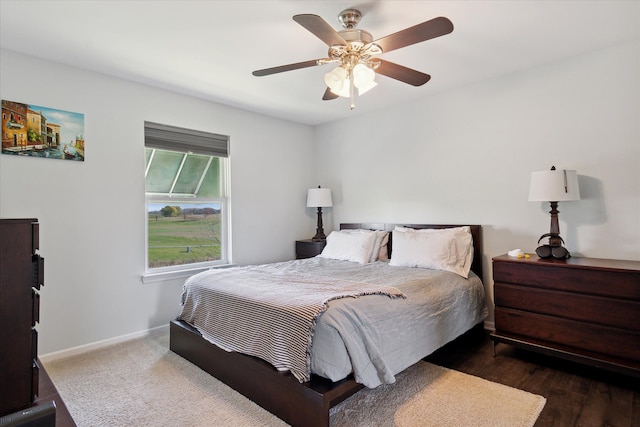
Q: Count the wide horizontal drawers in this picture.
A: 3